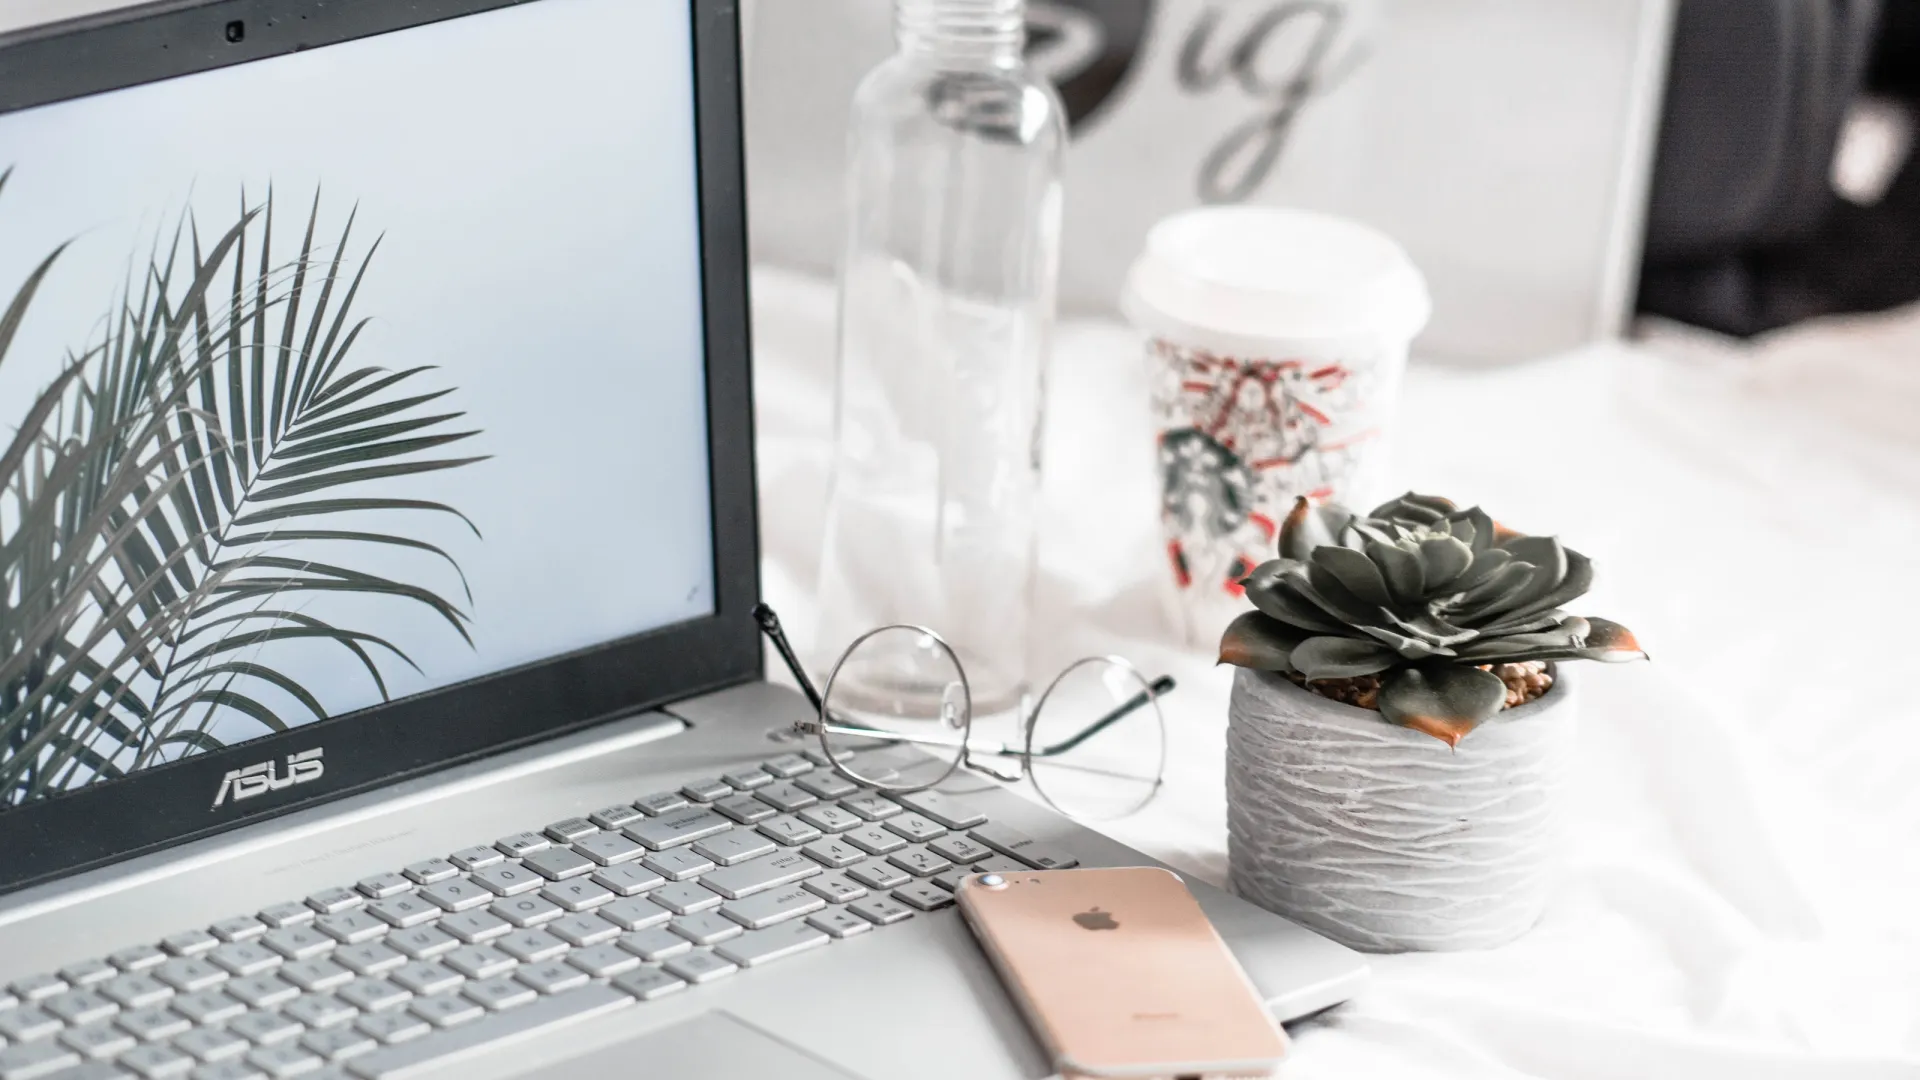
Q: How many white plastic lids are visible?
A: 1